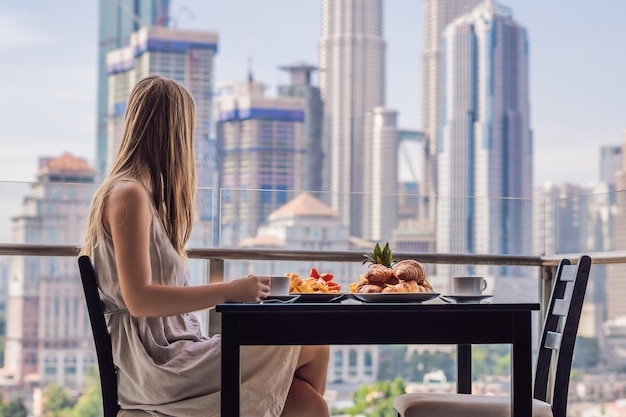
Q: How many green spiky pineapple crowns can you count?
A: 1